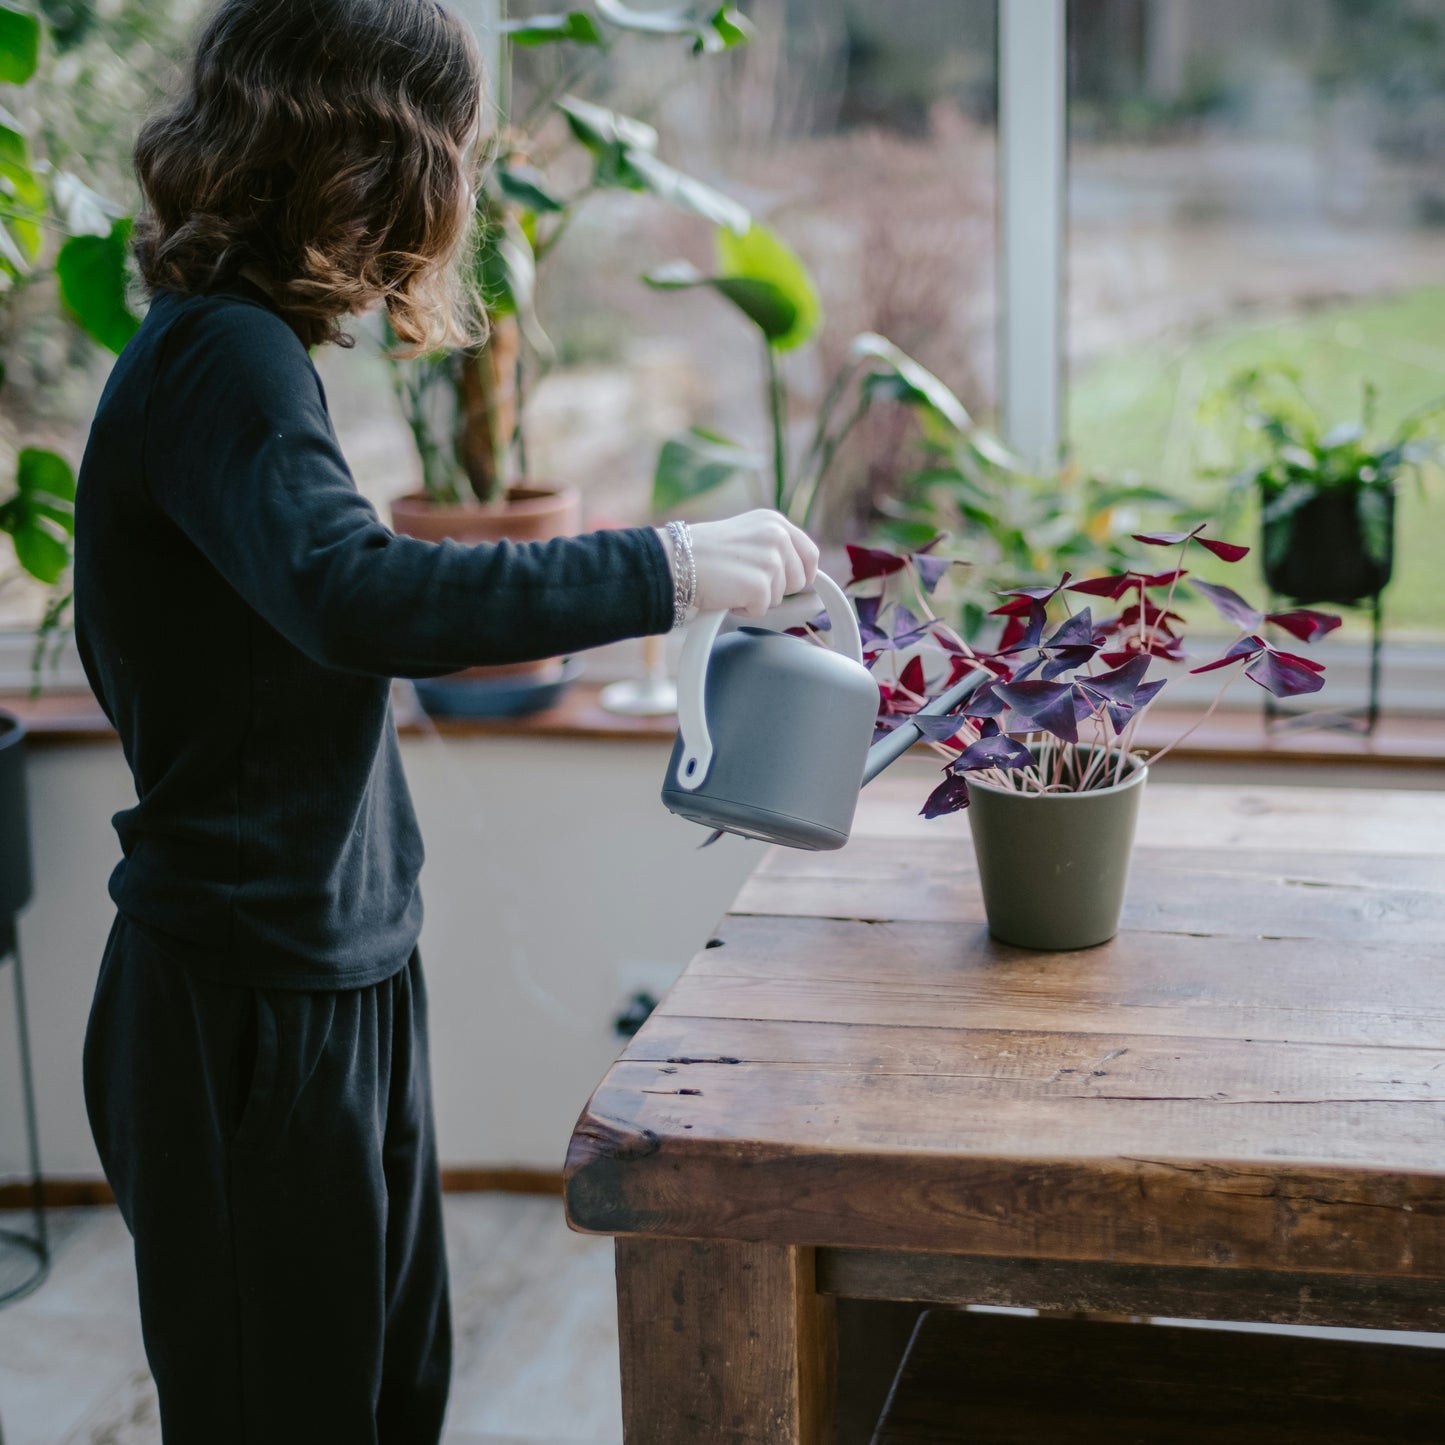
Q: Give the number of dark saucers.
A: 1